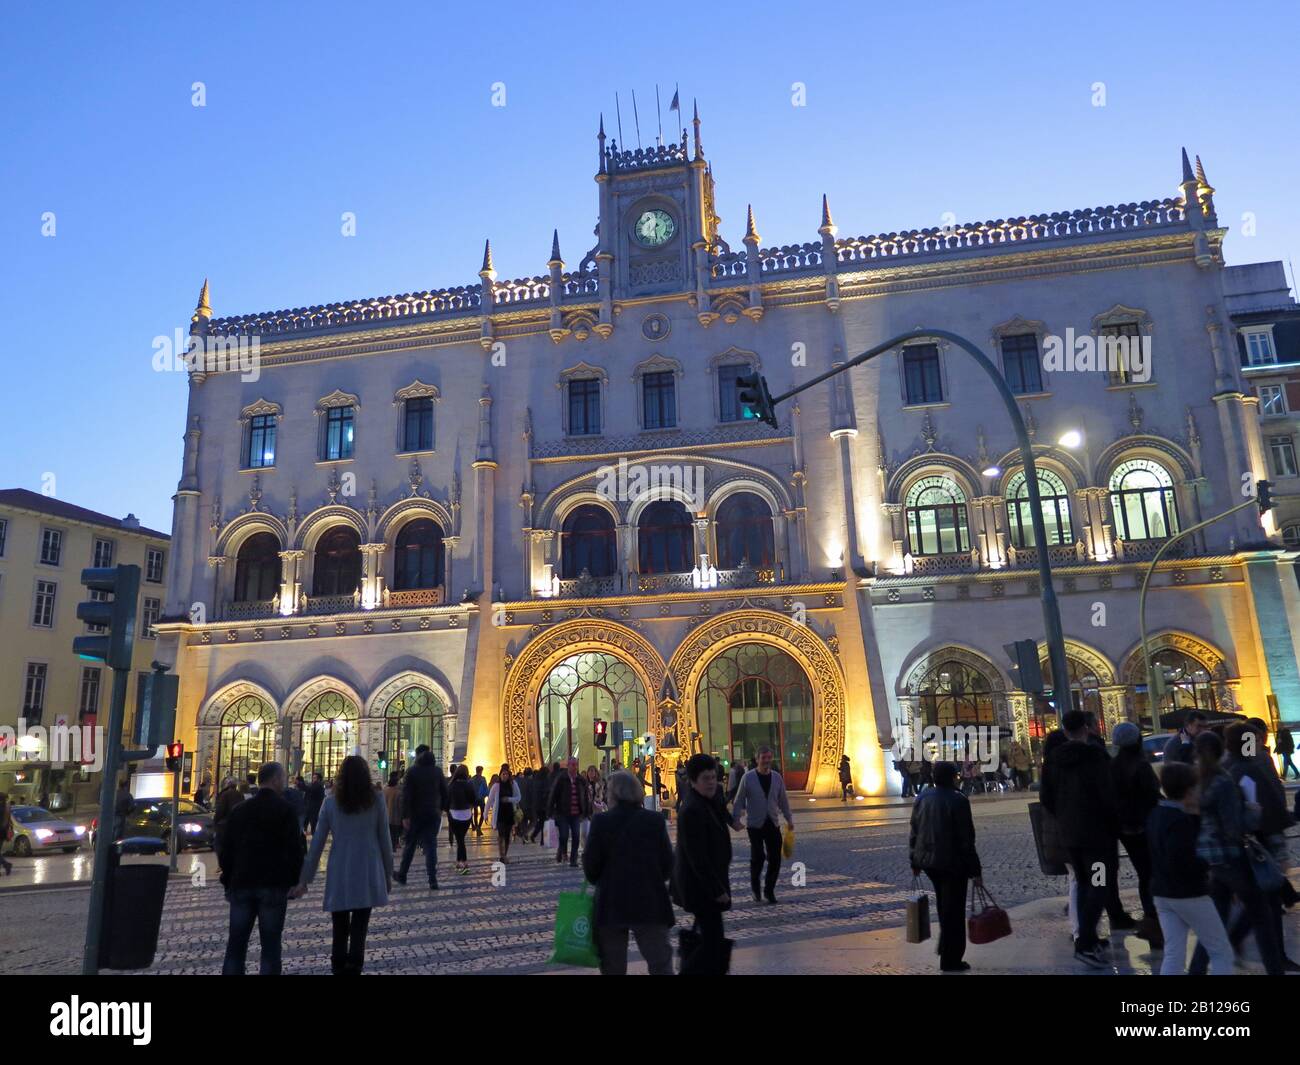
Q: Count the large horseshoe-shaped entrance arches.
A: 2